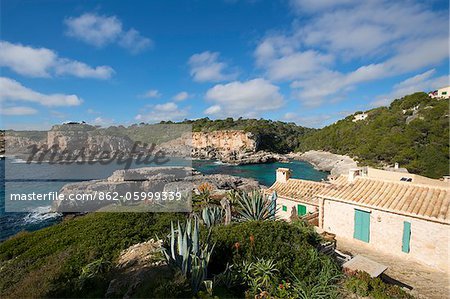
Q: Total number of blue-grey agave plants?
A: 3